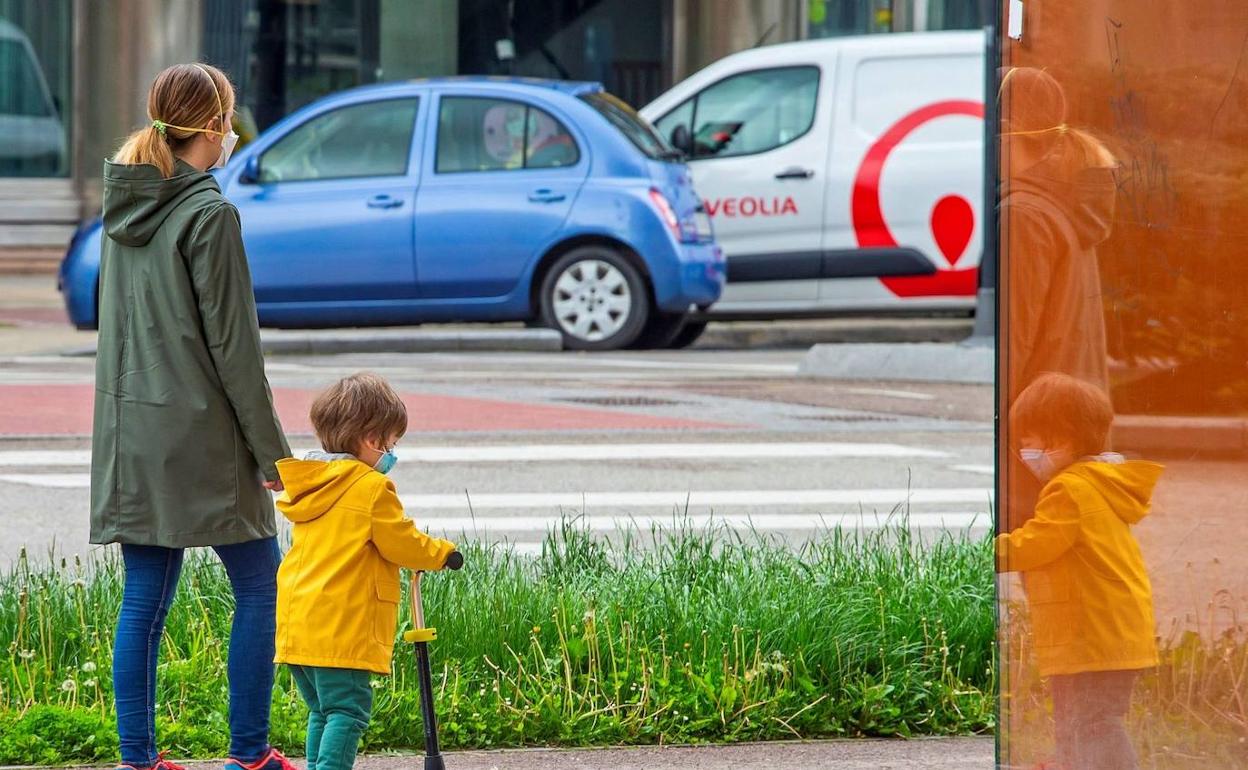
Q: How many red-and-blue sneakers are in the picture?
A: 2